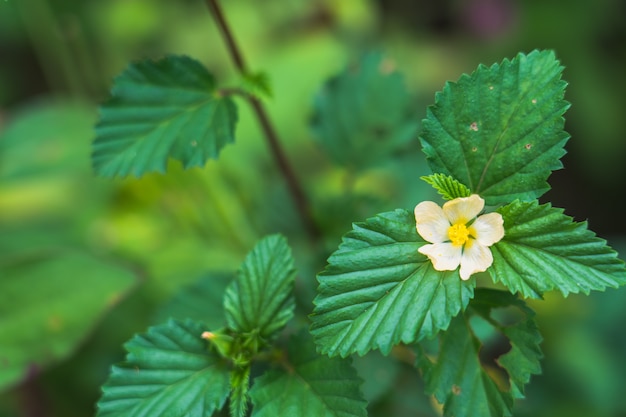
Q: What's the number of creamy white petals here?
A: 5